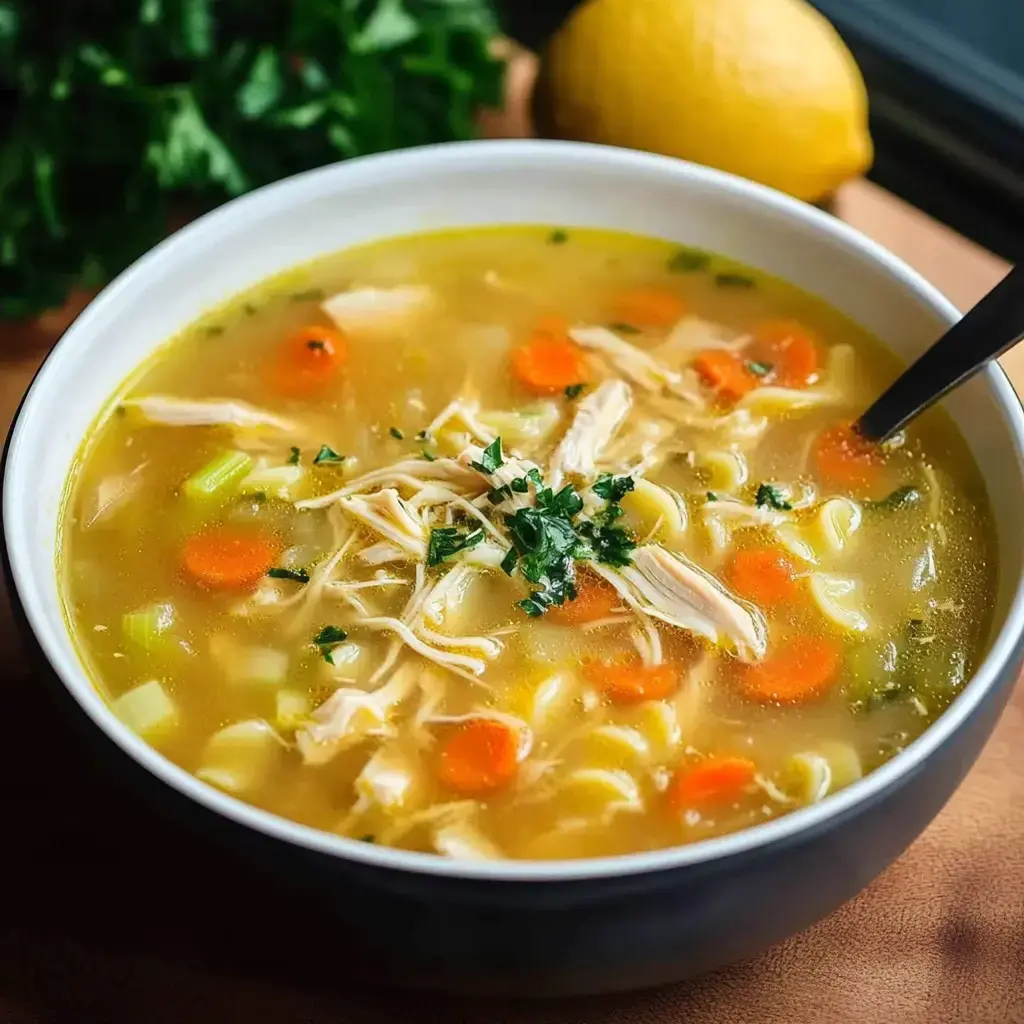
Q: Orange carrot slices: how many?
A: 13